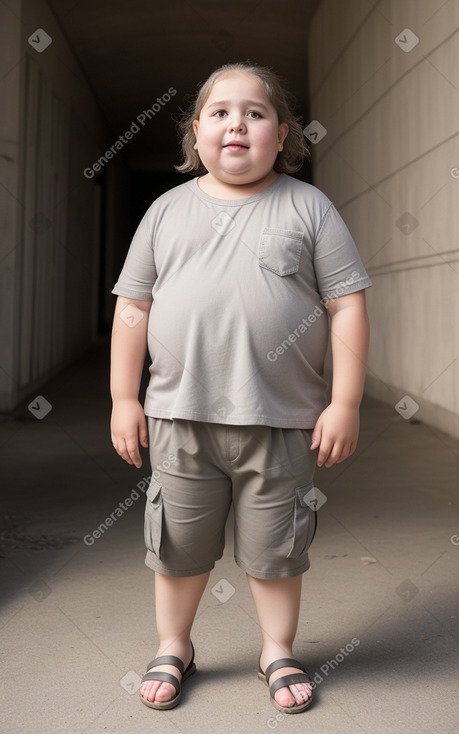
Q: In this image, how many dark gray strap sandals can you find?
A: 2